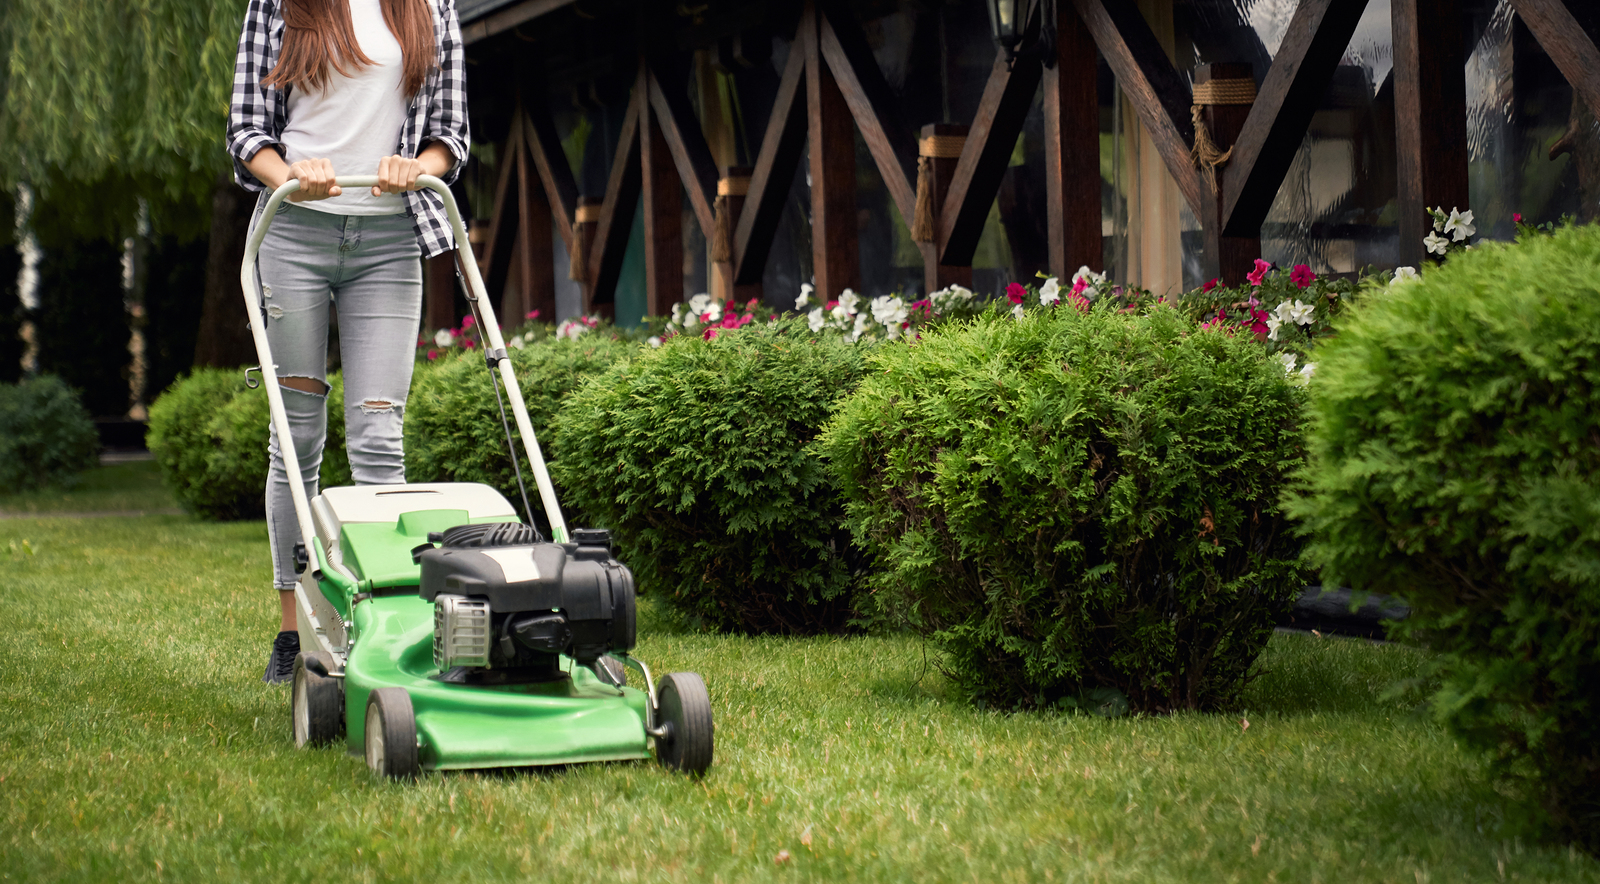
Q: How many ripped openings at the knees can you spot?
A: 2